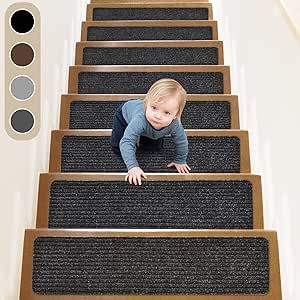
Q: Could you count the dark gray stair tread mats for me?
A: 8